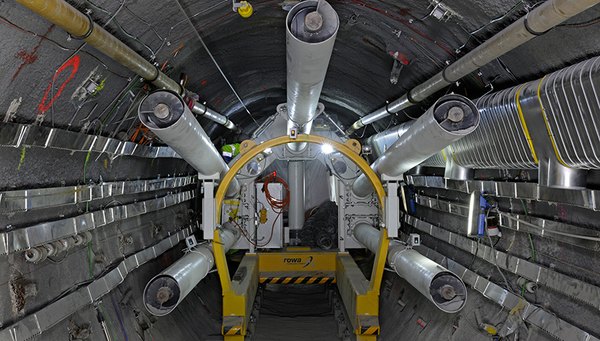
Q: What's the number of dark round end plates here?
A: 5